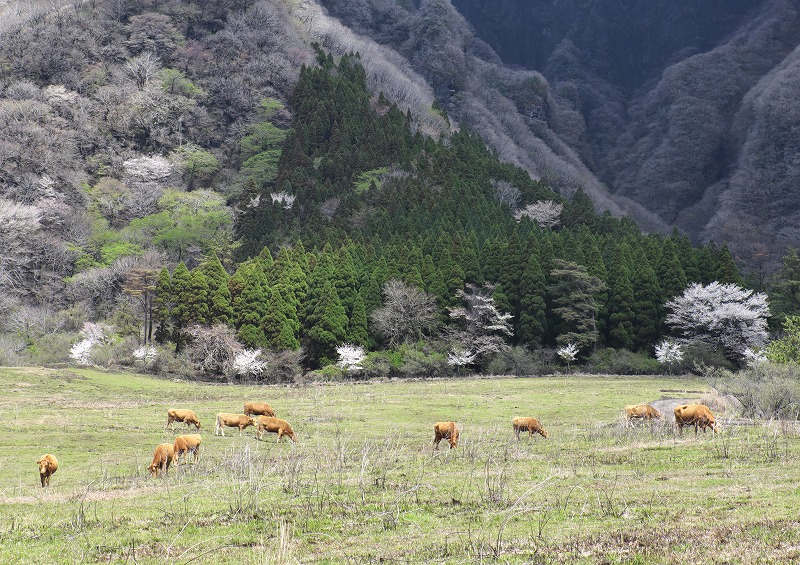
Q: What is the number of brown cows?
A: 11